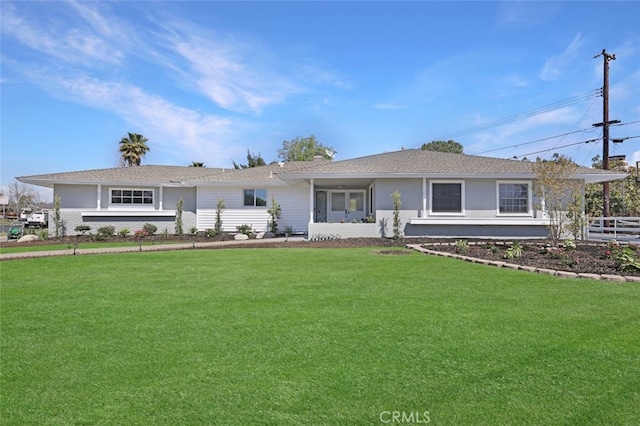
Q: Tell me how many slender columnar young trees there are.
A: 5